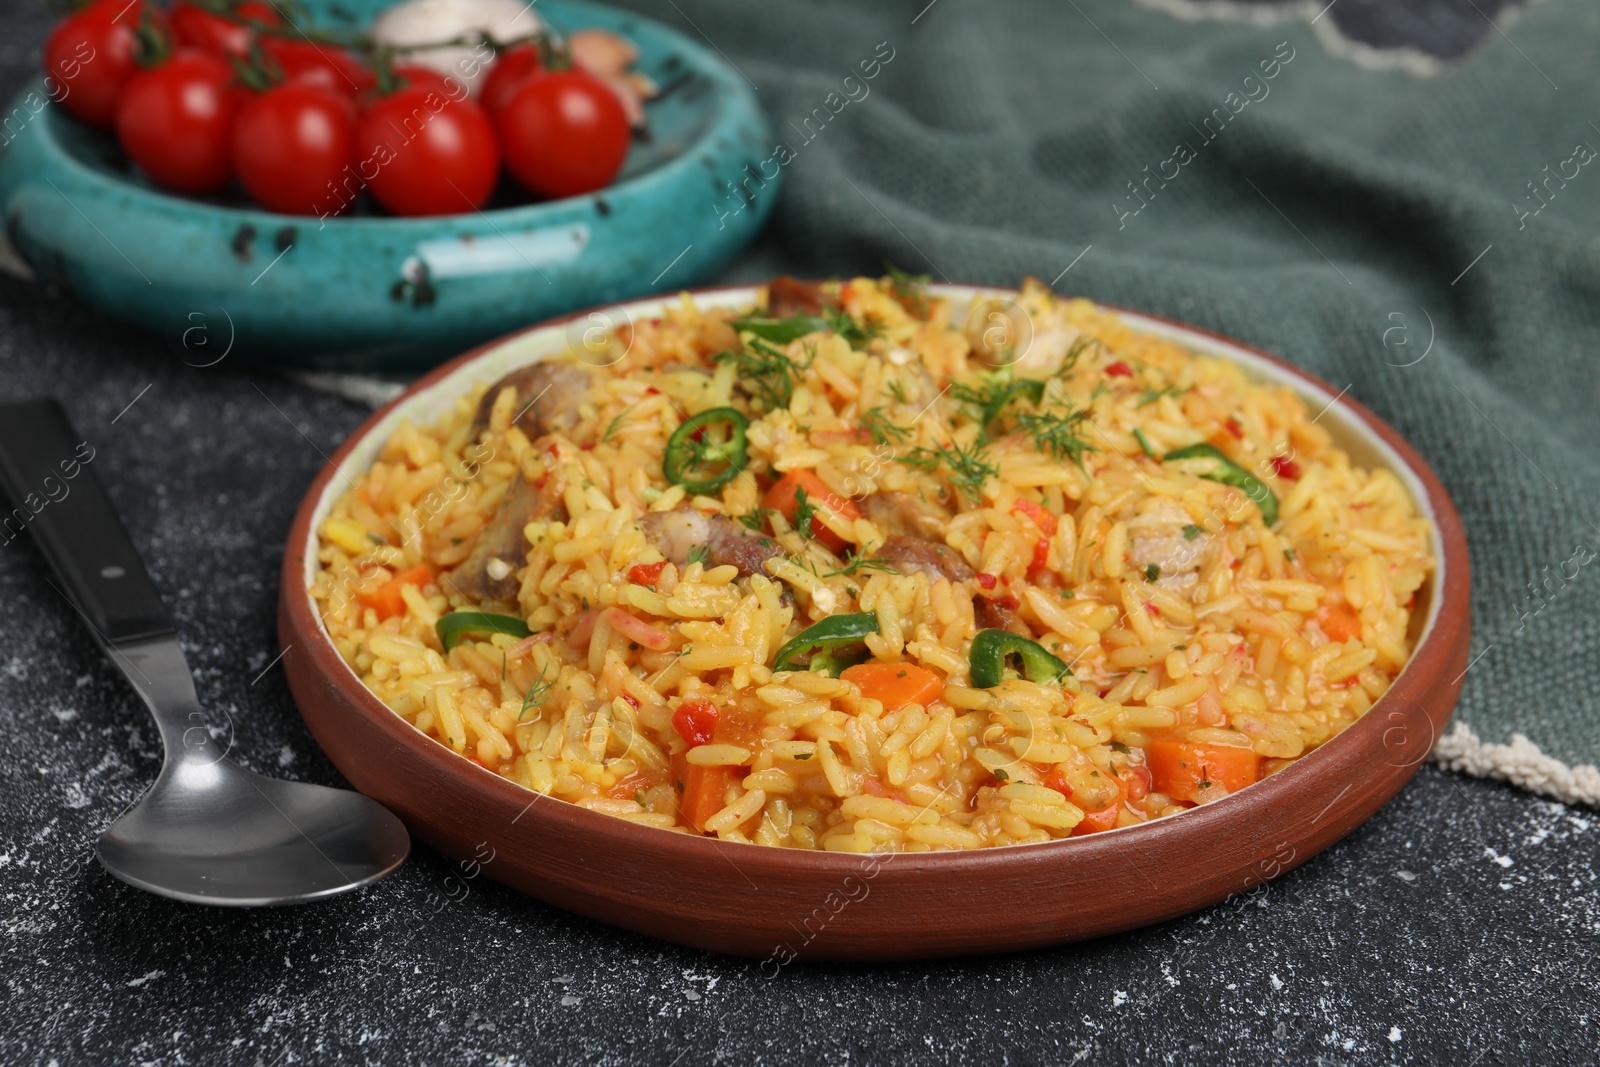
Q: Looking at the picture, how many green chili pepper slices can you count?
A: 7